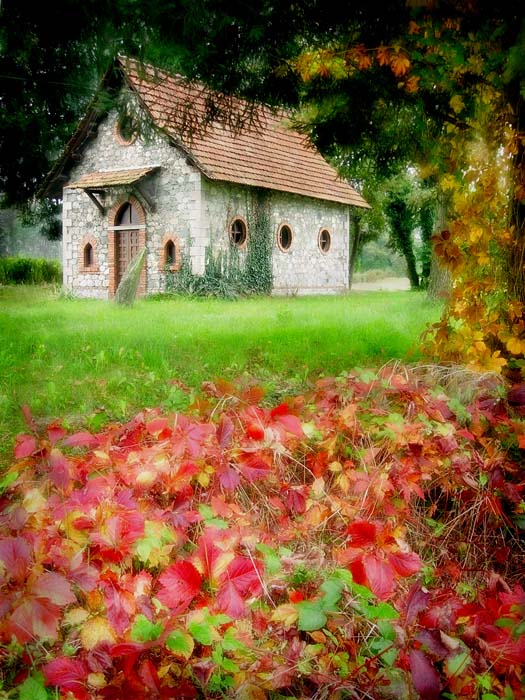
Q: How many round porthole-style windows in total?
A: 4